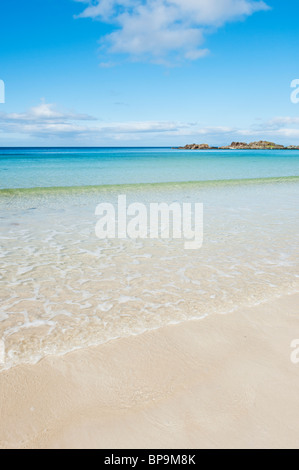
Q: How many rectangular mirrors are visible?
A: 0